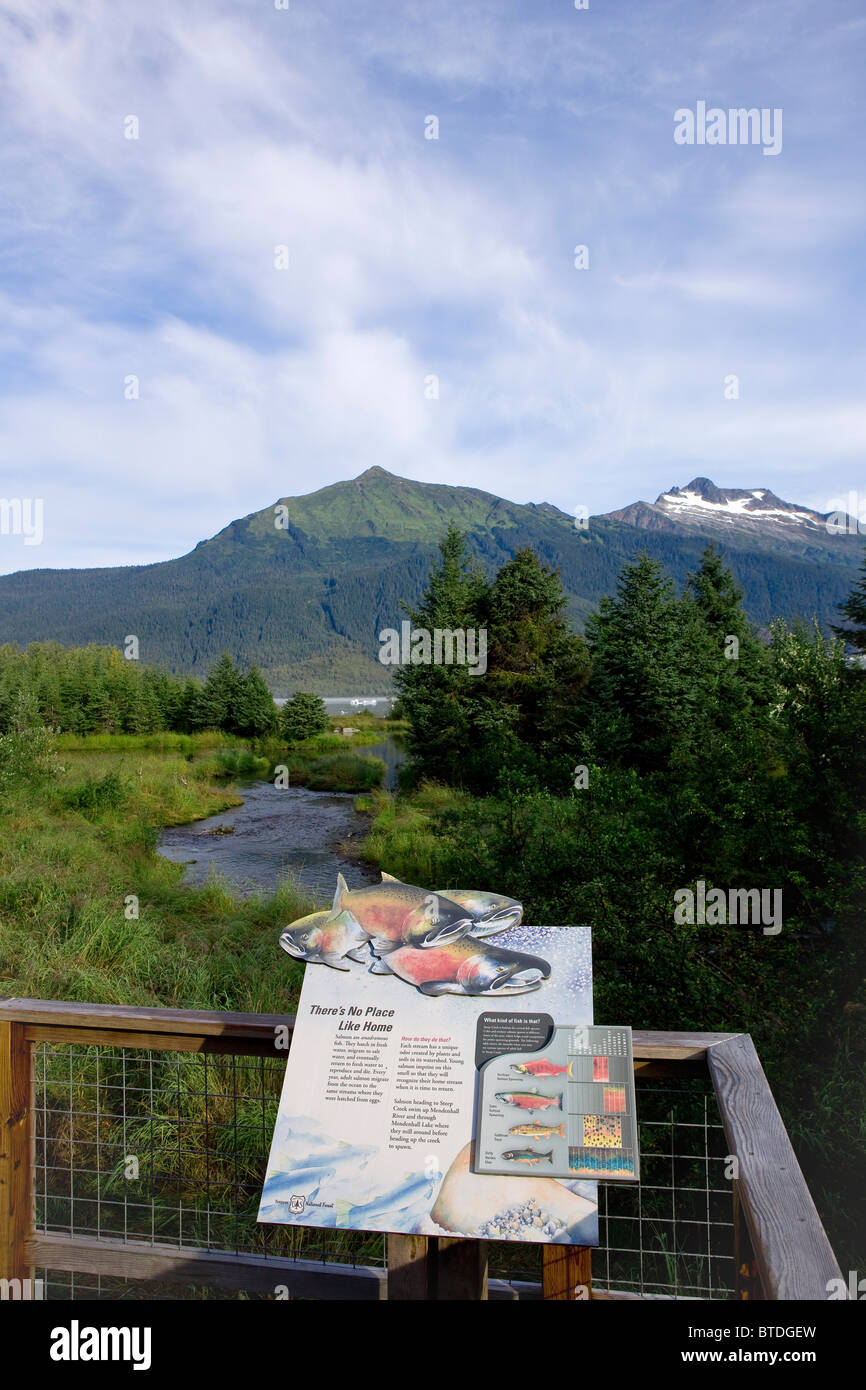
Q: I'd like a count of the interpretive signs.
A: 1